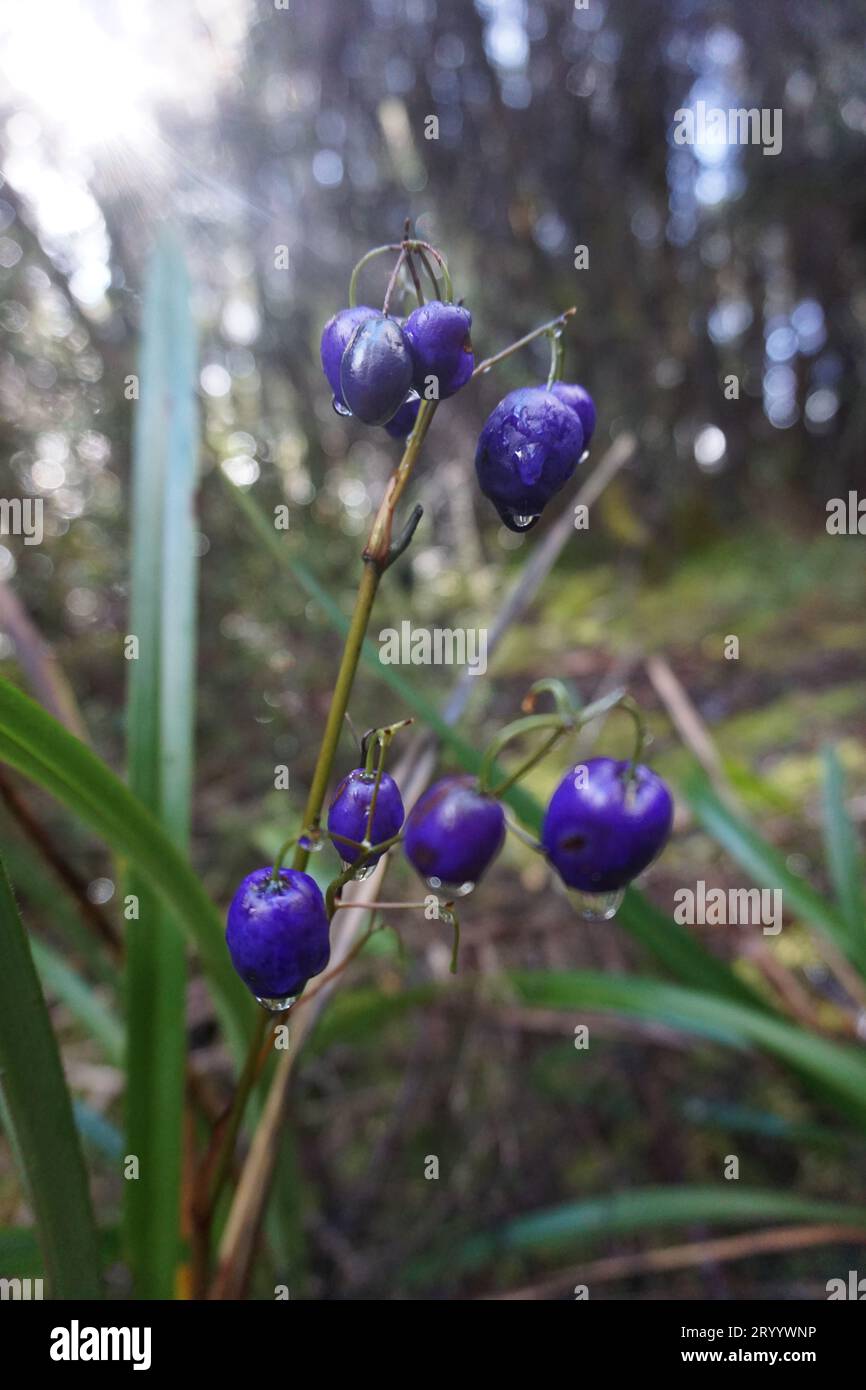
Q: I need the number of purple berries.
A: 10